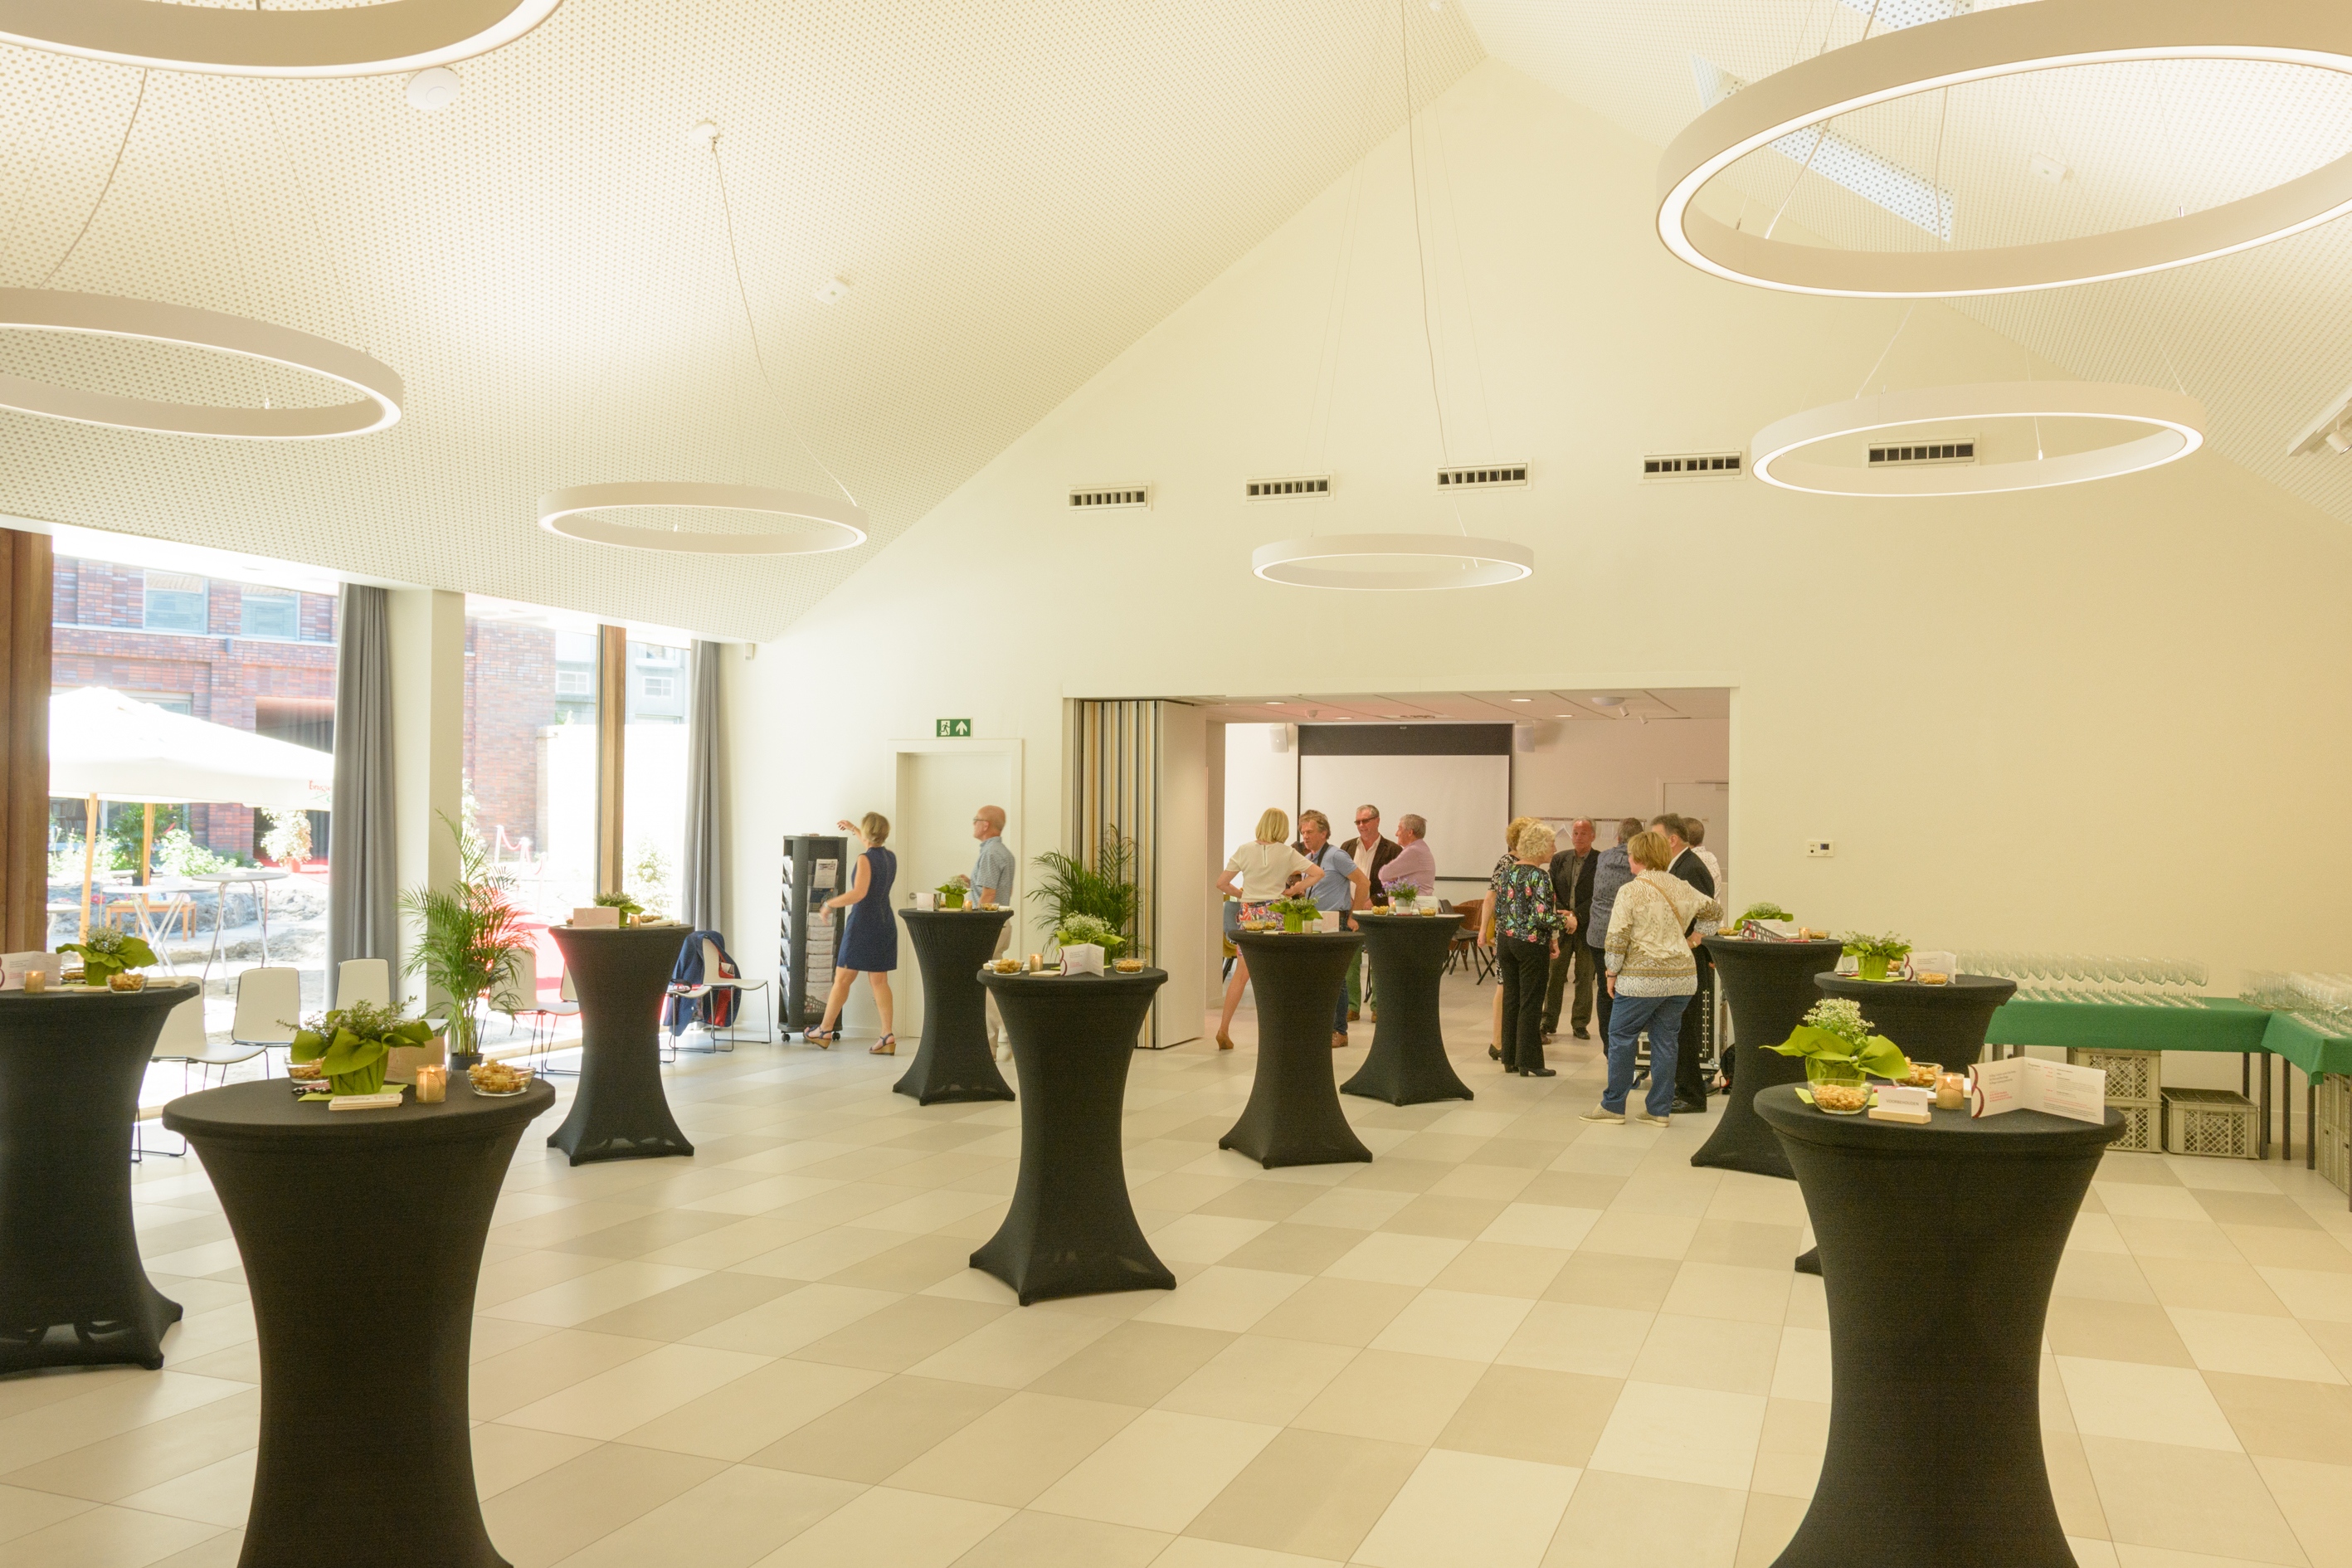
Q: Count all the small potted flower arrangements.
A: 10